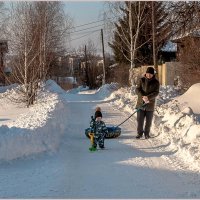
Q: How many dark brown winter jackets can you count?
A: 1